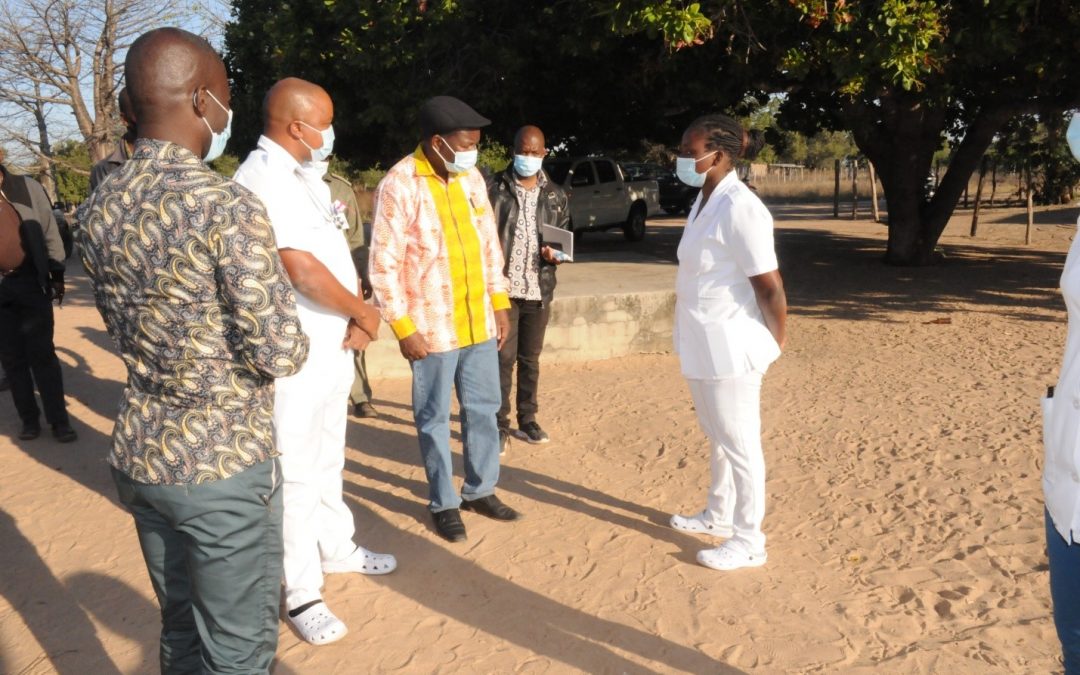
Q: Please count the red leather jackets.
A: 0